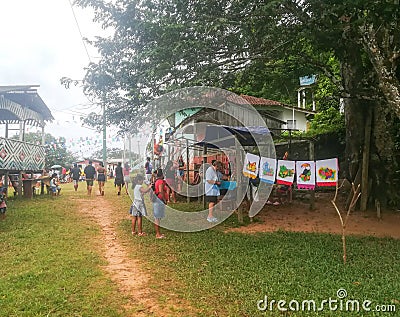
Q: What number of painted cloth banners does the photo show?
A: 5